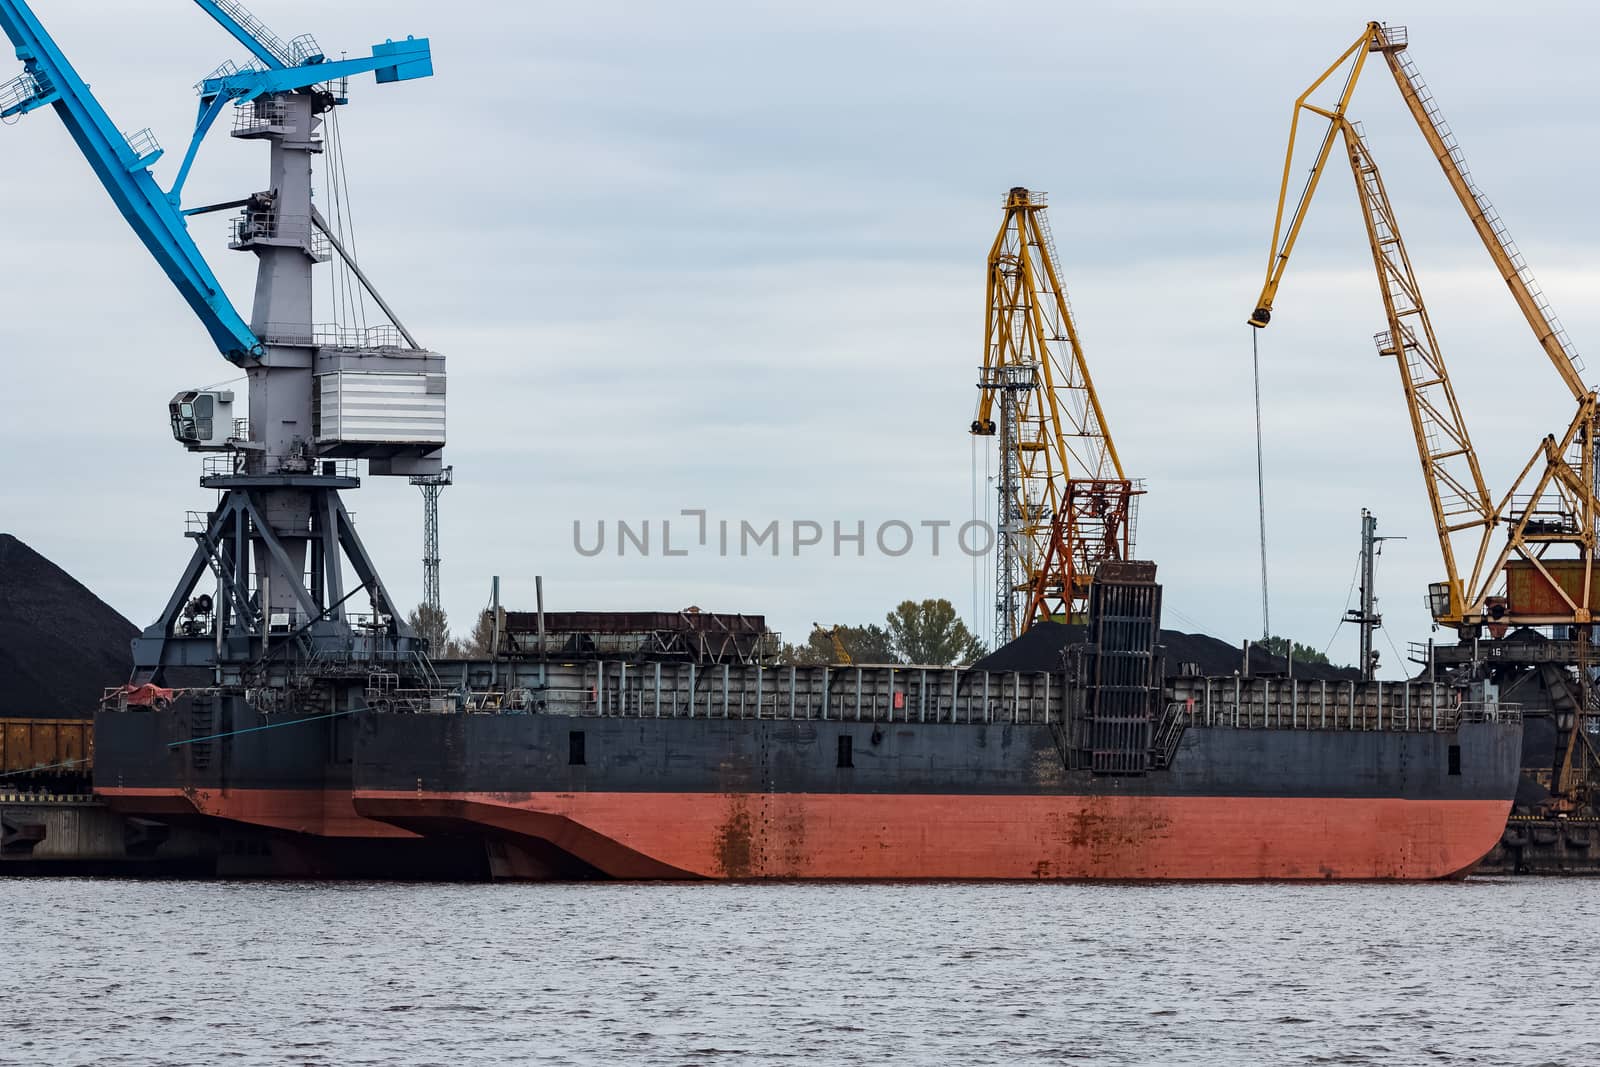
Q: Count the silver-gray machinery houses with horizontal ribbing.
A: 1